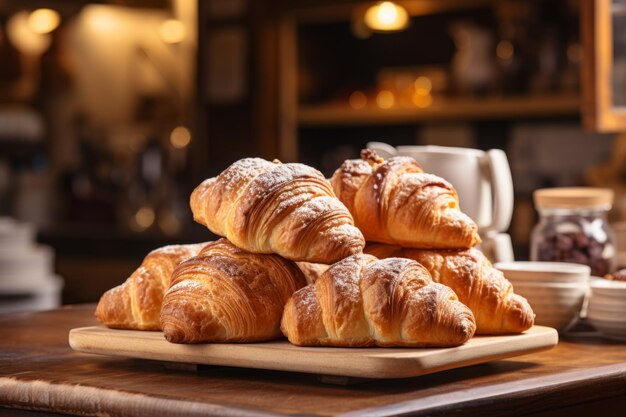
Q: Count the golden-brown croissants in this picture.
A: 6